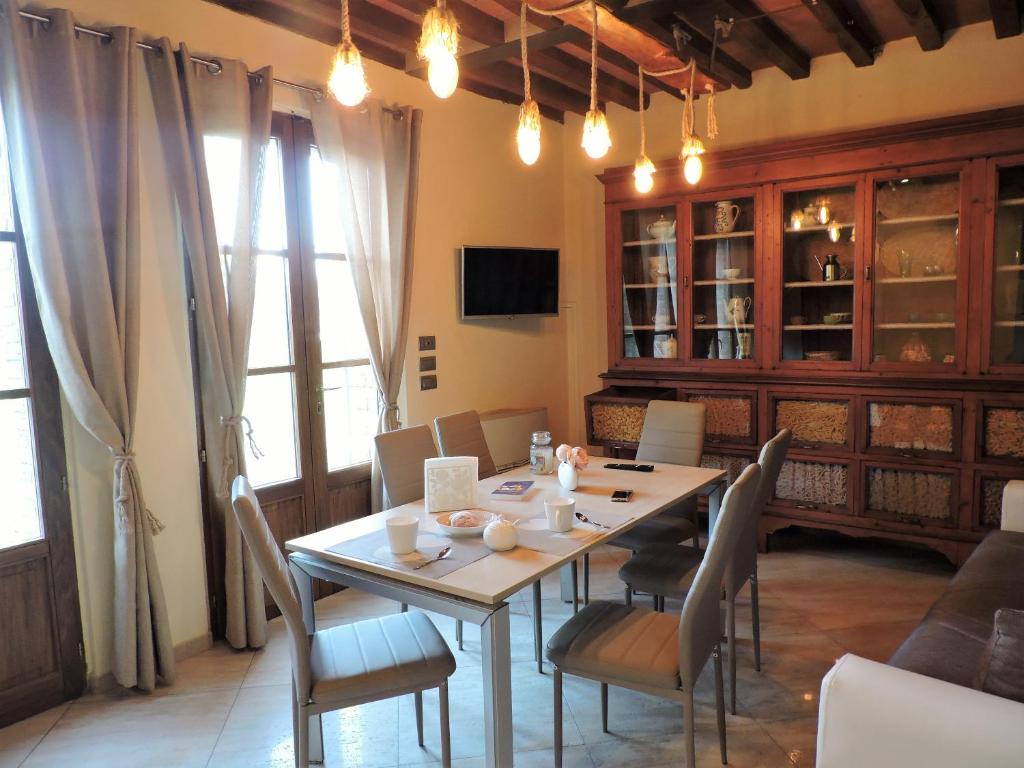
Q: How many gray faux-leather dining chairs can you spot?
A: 6